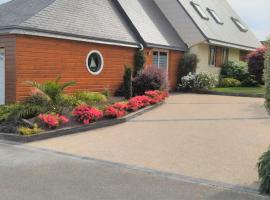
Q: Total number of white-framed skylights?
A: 3